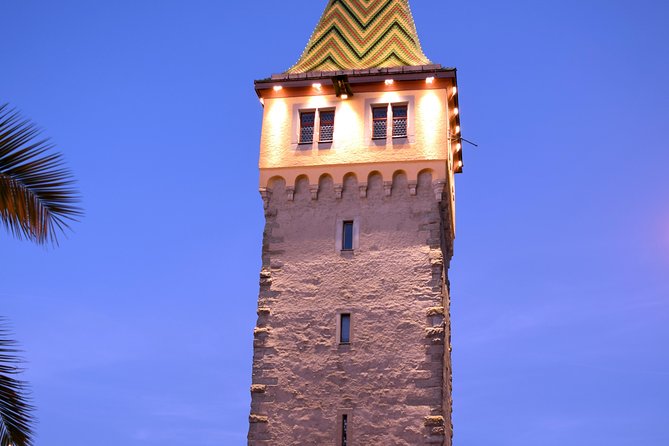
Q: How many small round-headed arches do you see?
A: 7